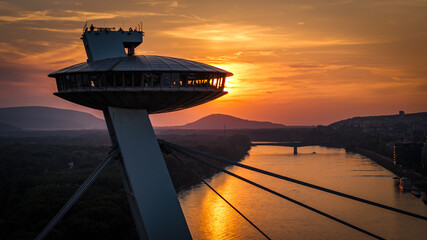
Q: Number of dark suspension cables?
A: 4